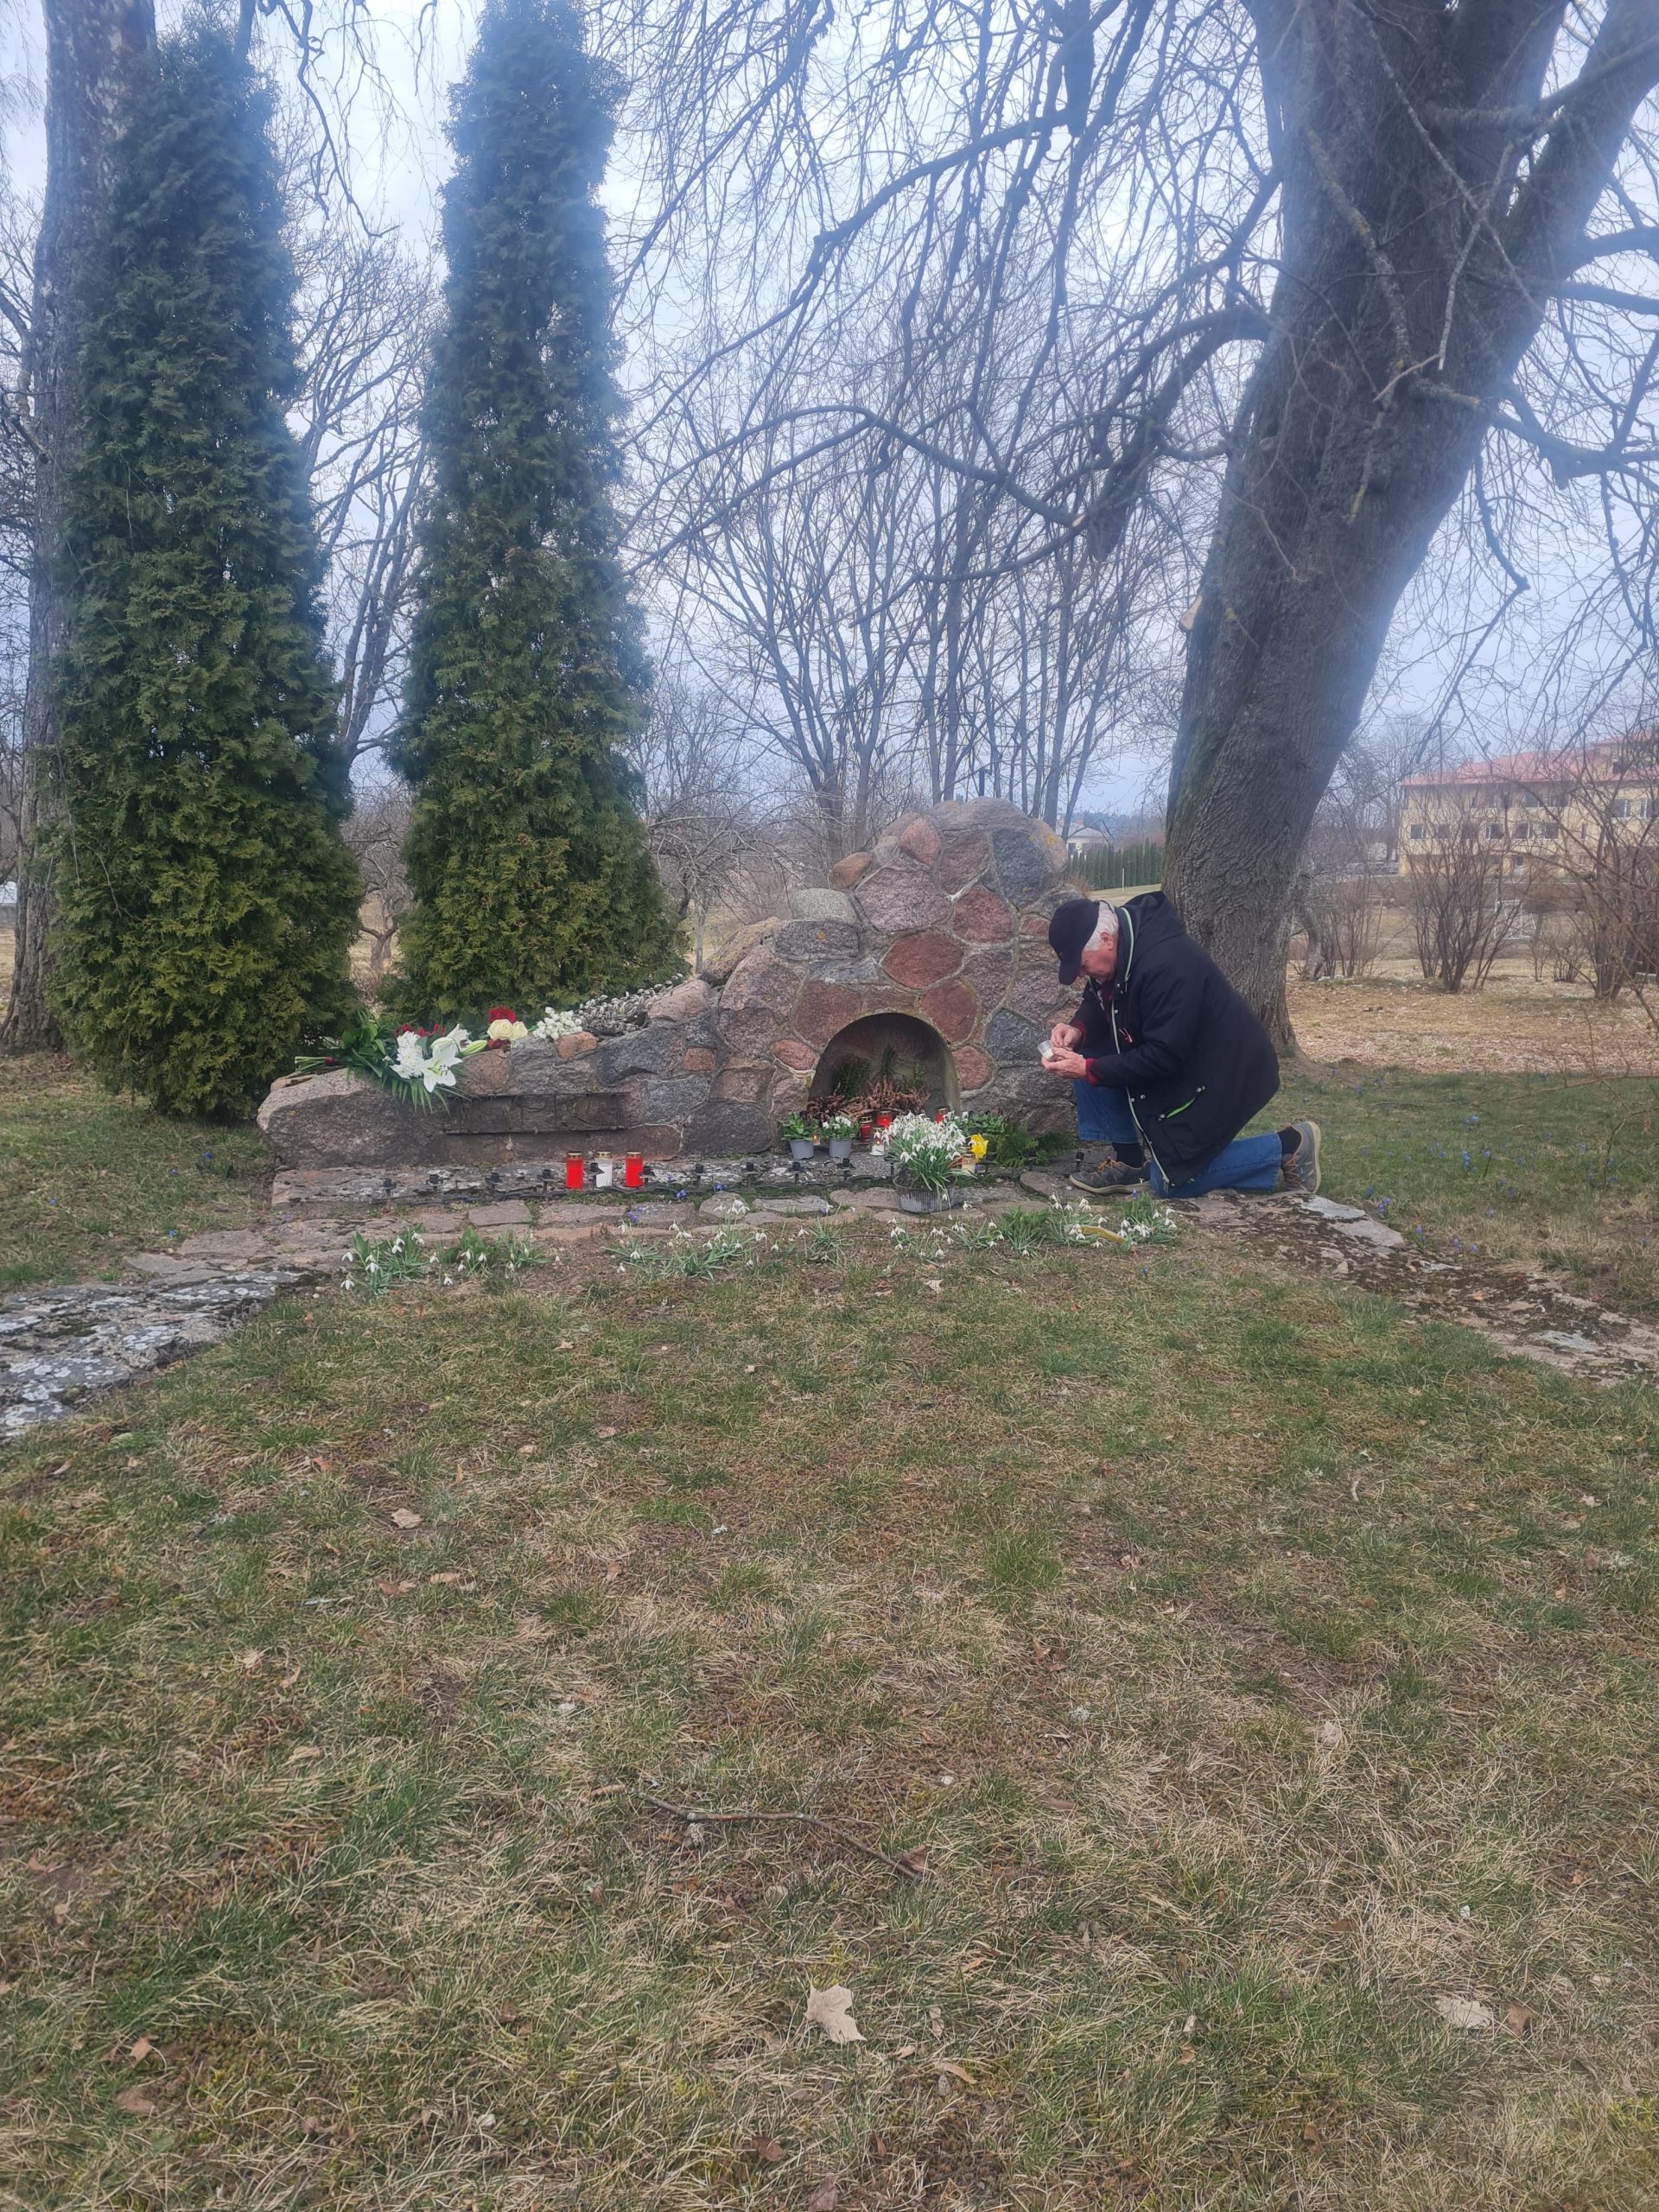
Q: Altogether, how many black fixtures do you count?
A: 14